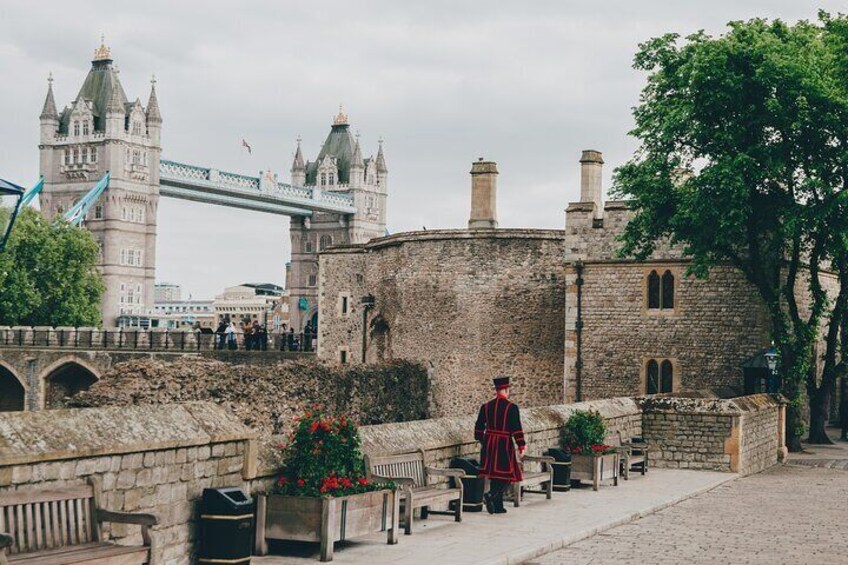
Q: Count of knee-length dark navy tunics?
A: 1